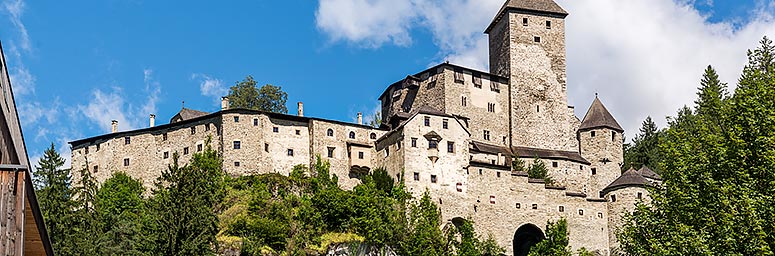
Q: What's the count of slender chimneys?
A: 5